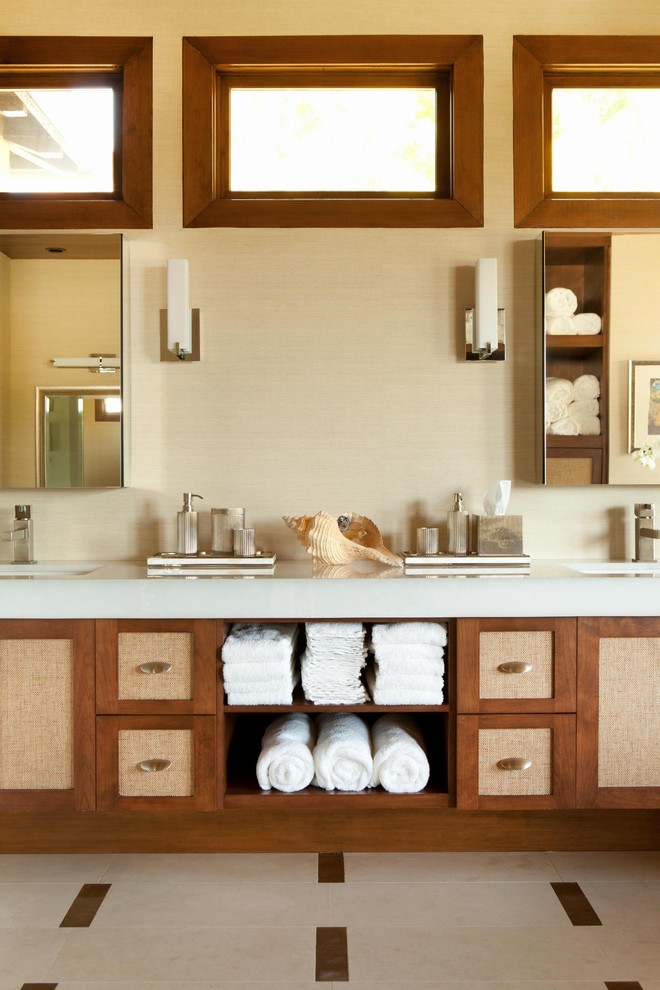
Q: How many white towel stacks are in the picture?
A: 3